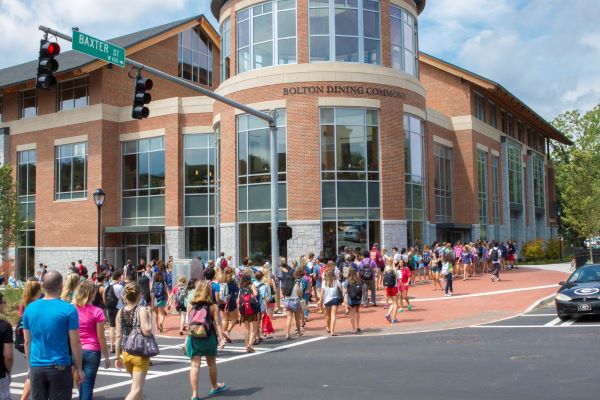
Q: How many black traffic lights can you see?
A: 2